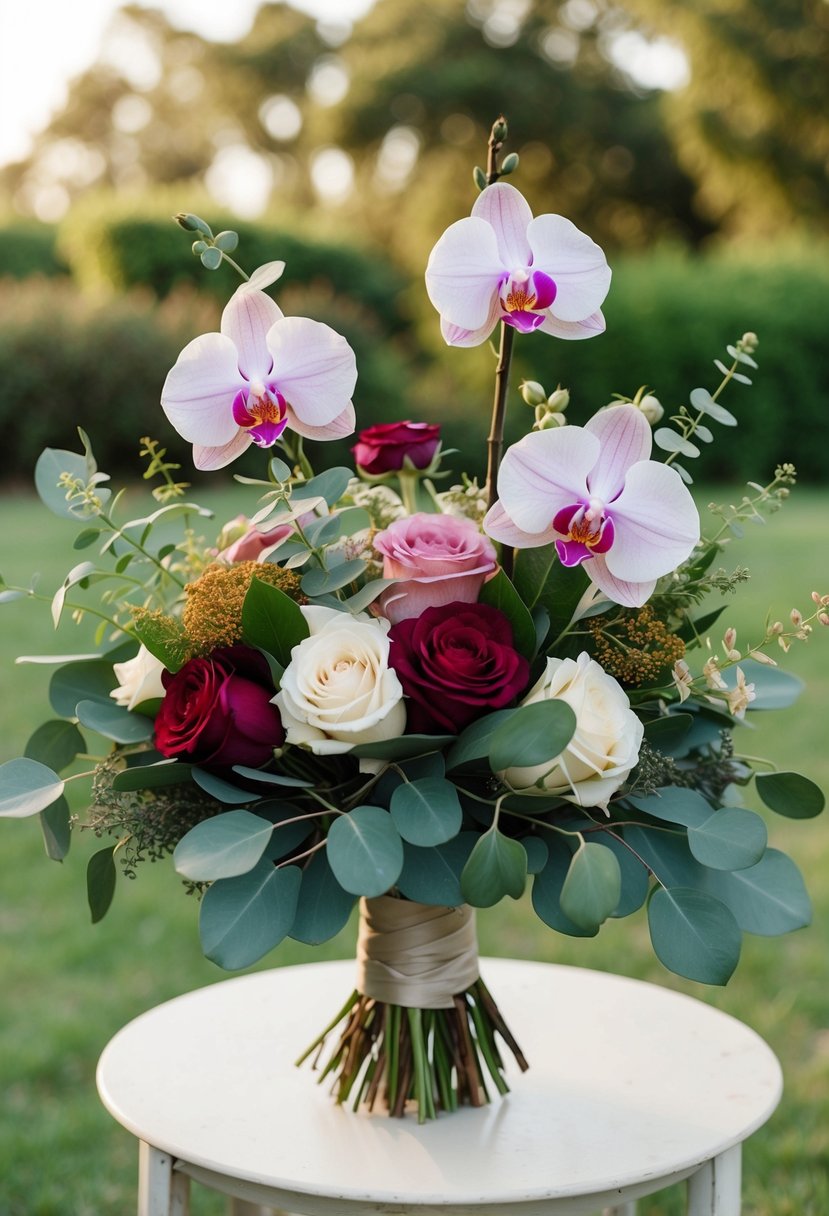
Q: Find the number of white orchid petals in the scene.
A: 15